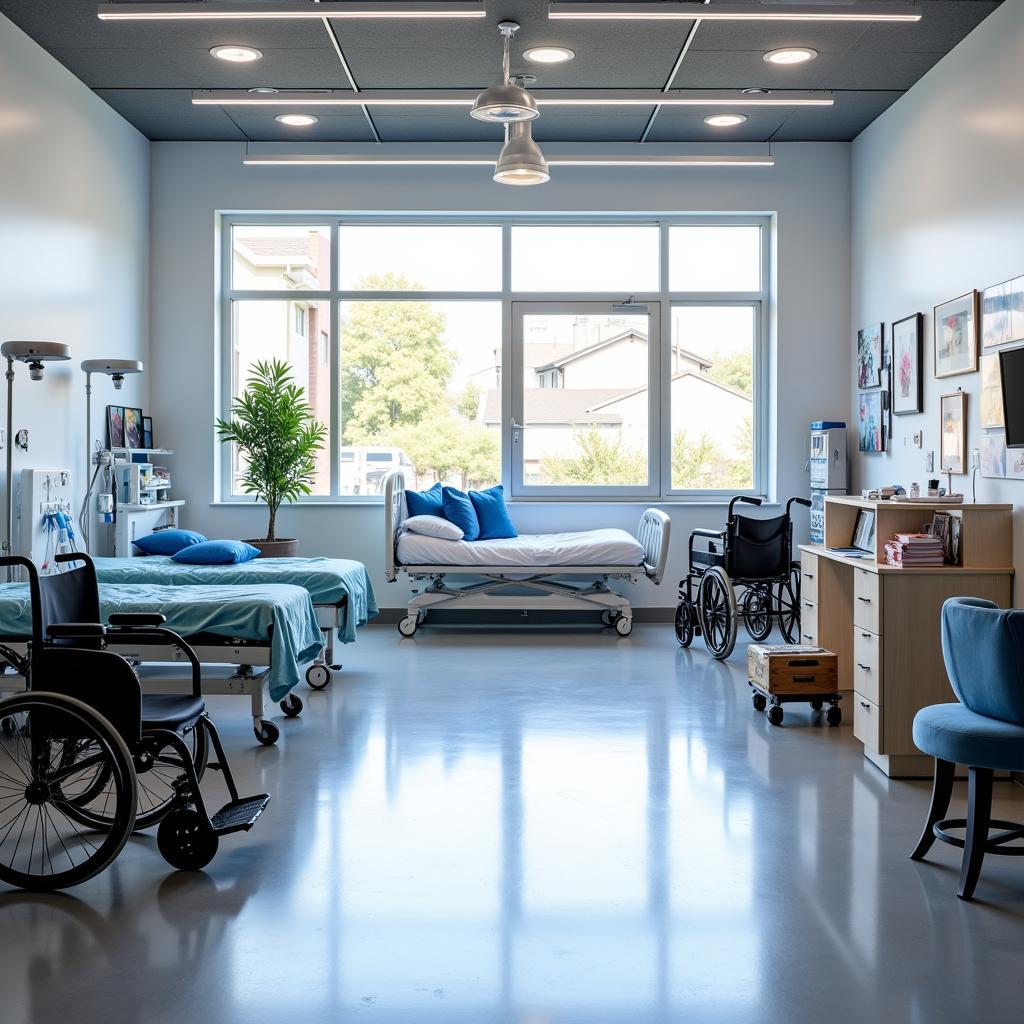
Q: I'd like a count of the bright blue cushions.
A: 5